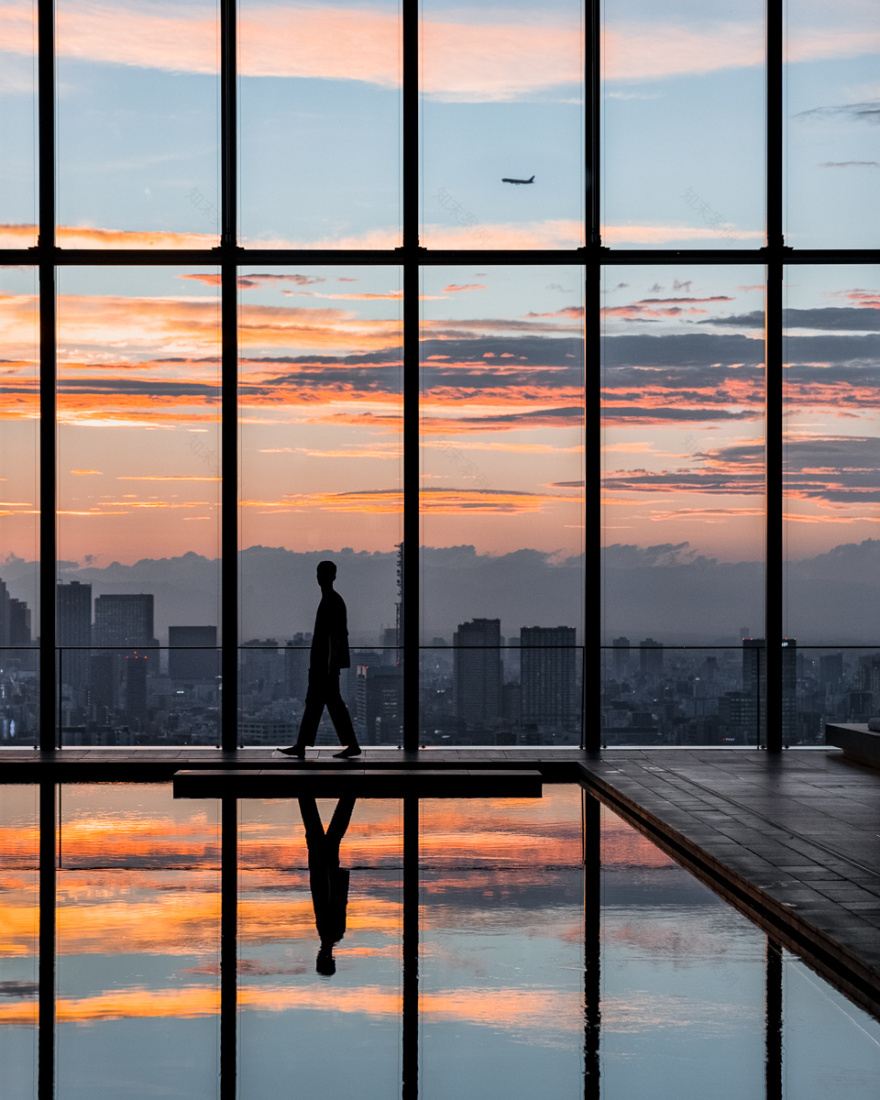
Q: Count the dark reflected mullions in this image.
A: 5